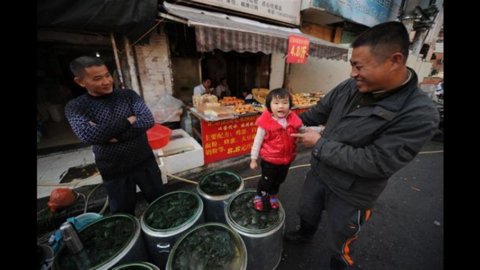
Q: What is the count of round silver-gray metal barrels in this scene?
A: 6